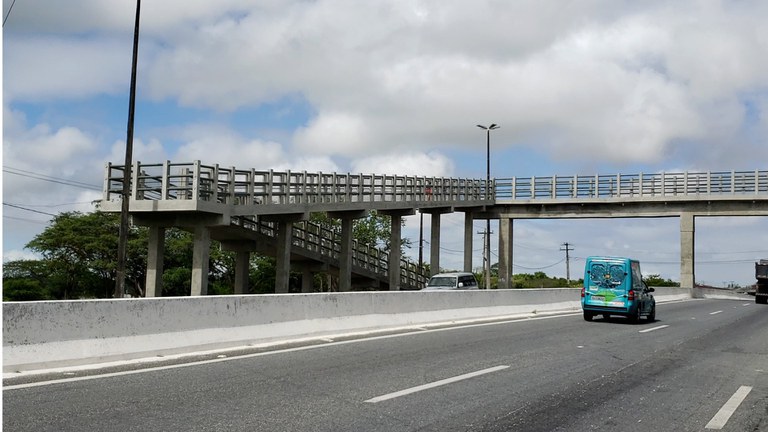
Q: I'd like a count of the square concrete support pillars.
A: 11